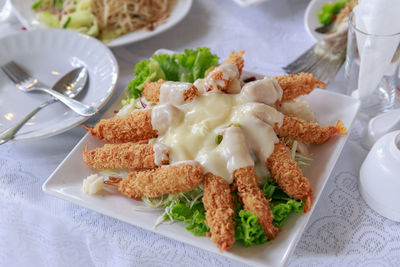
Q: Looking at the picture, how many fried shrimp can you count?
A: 10